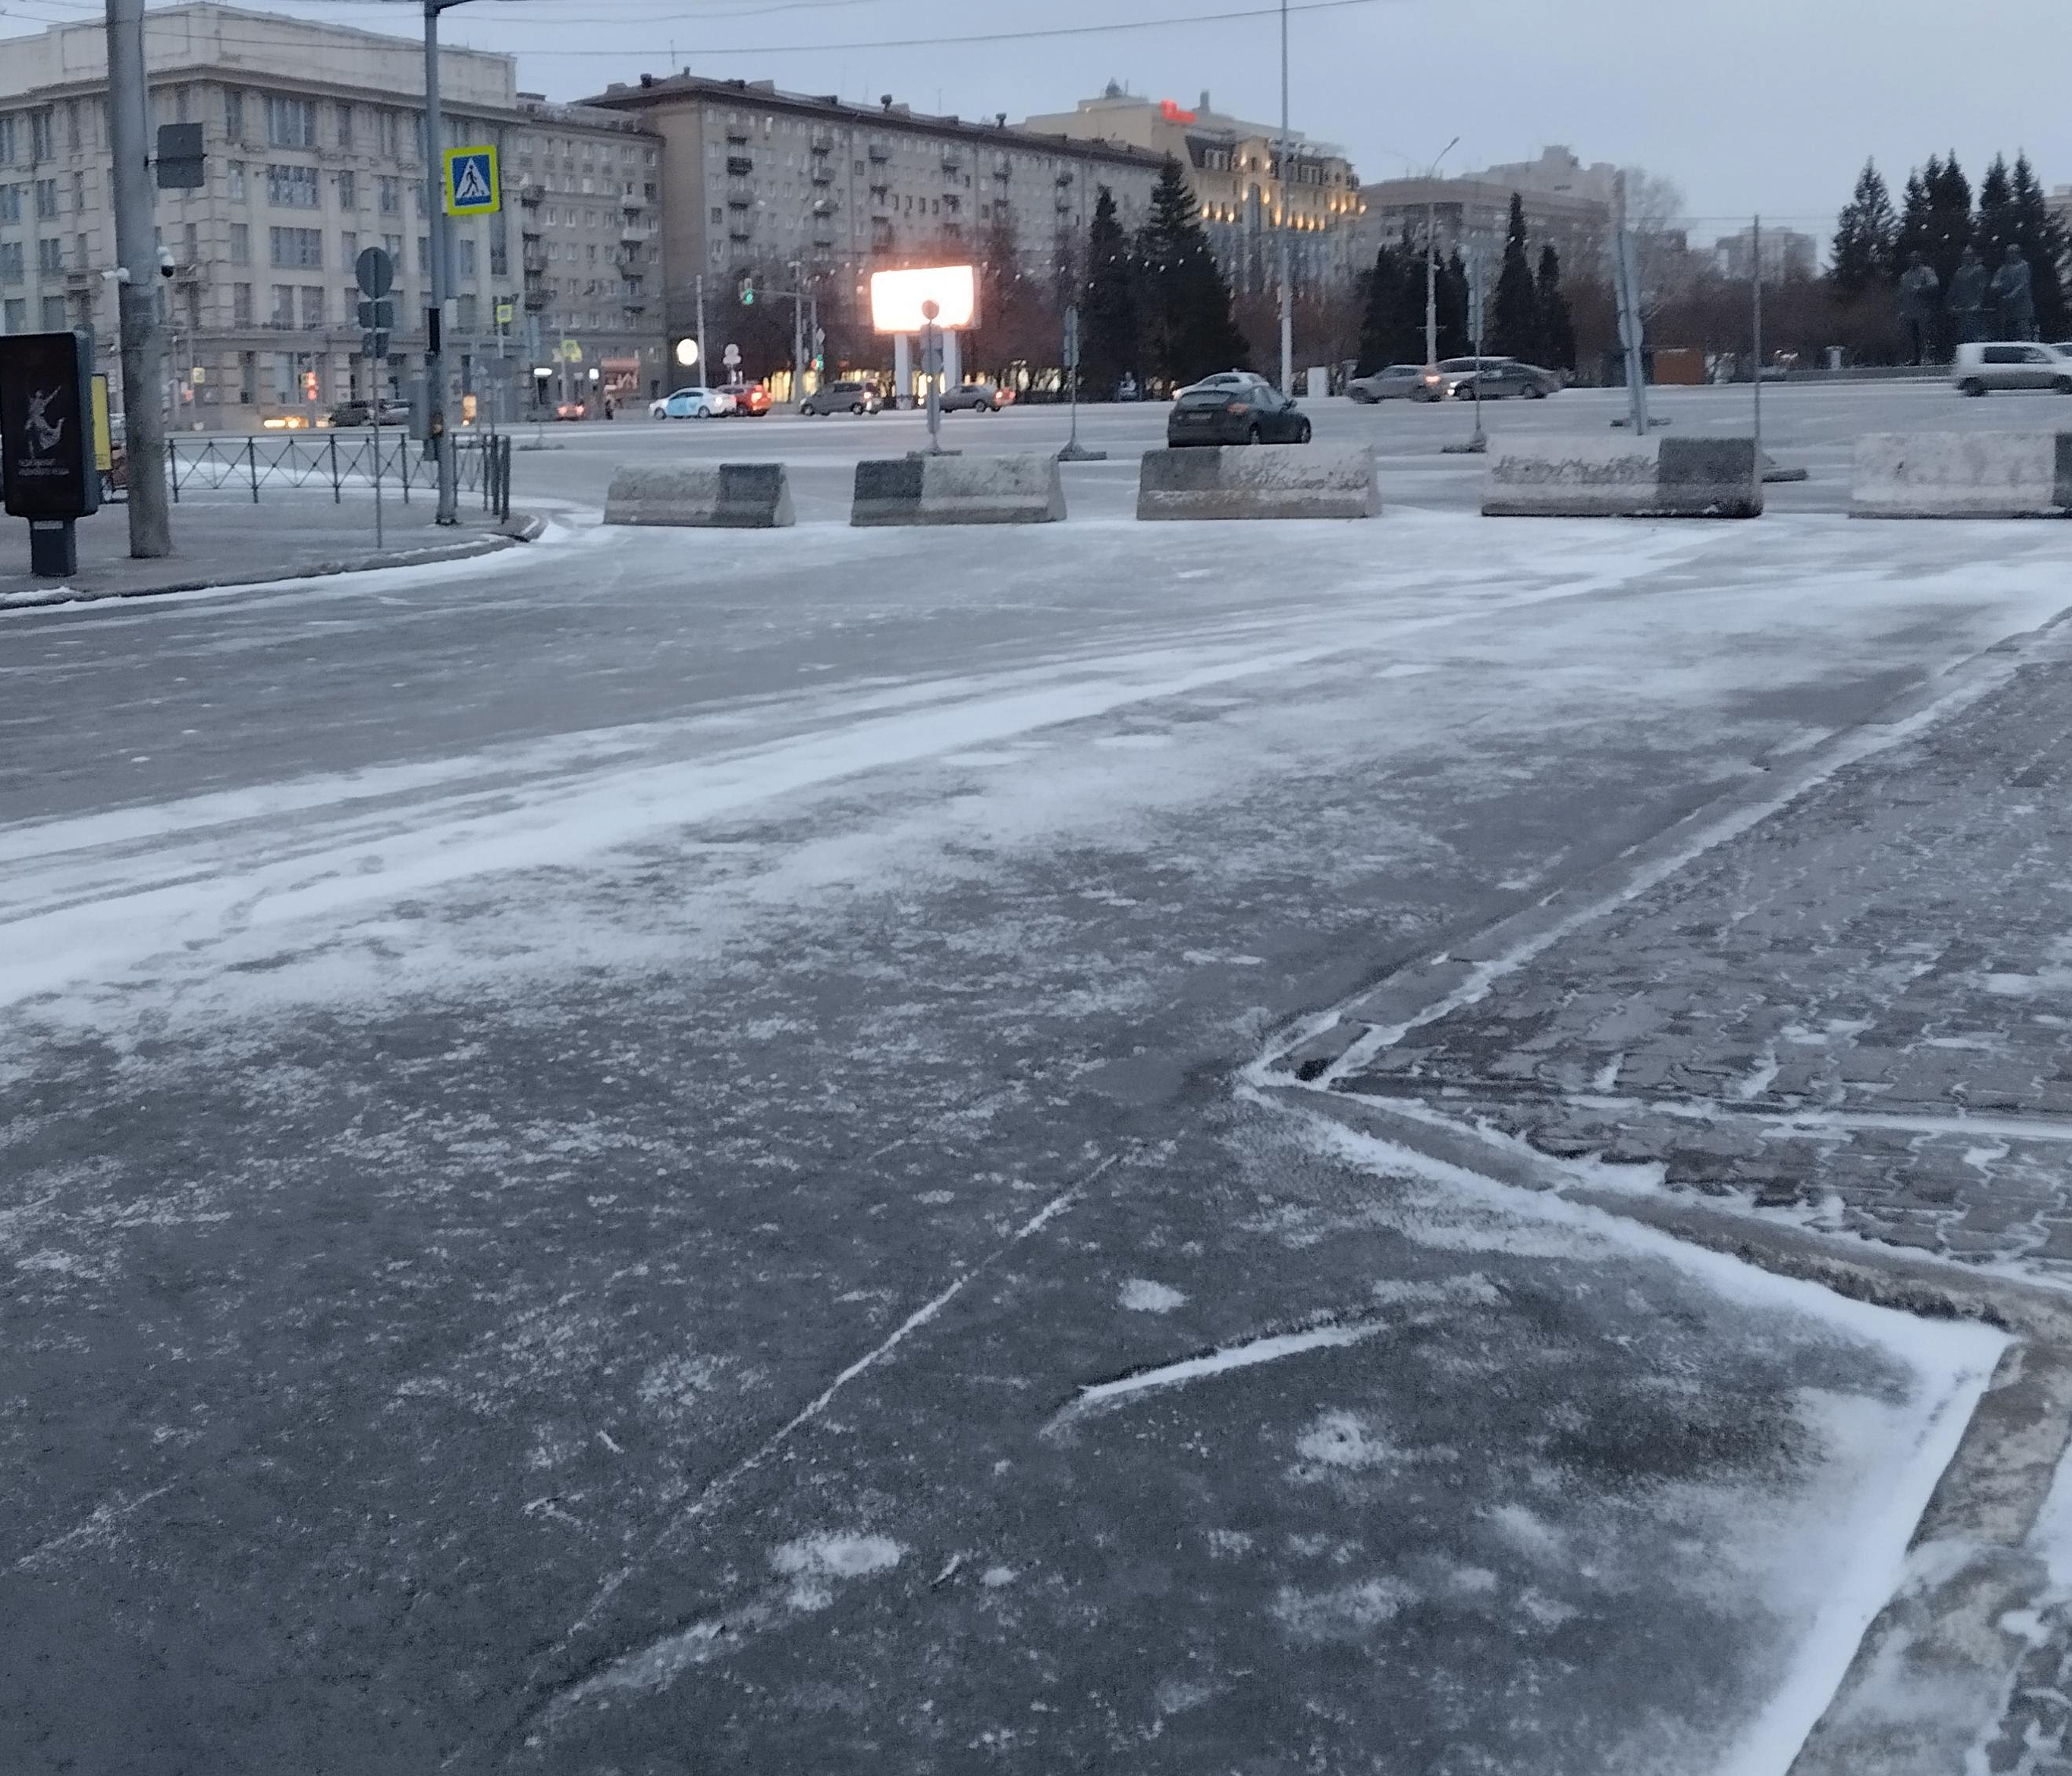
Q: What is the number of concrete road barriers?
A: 5